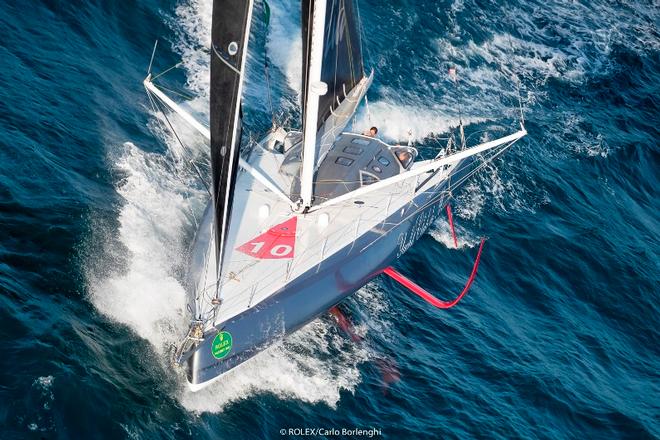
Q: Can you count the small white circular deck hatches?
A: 2